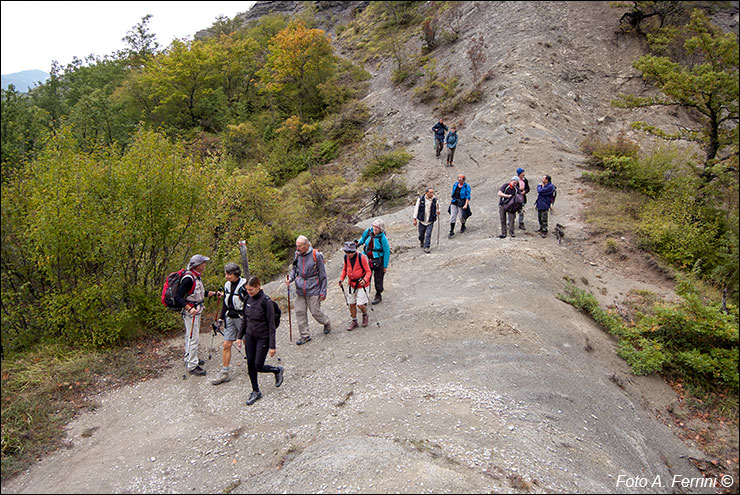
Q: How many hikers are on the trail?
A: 13